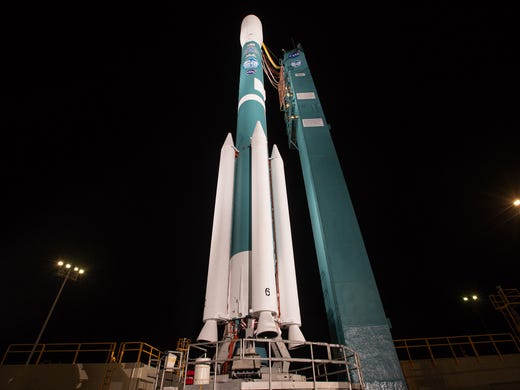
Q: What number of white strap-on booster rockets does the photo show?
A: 3